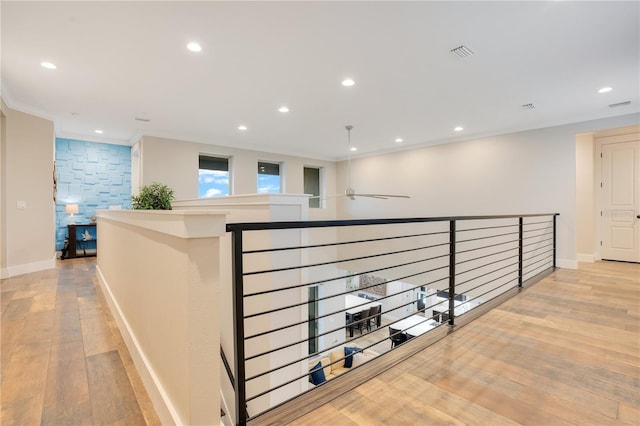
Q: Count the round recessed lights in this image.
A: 10